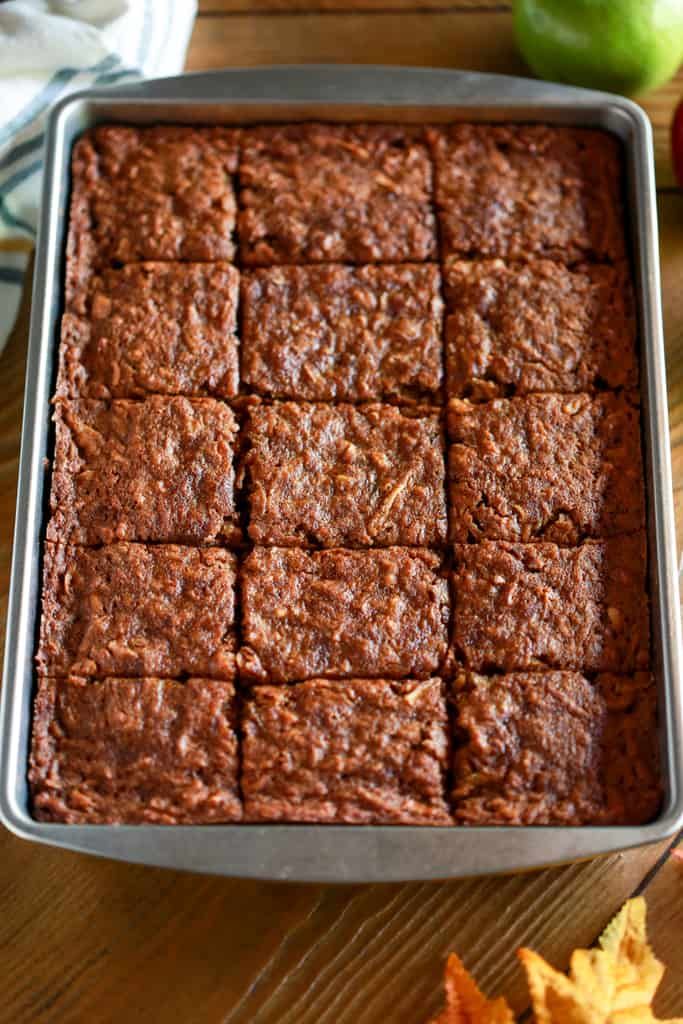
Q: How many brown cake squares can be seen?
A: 15